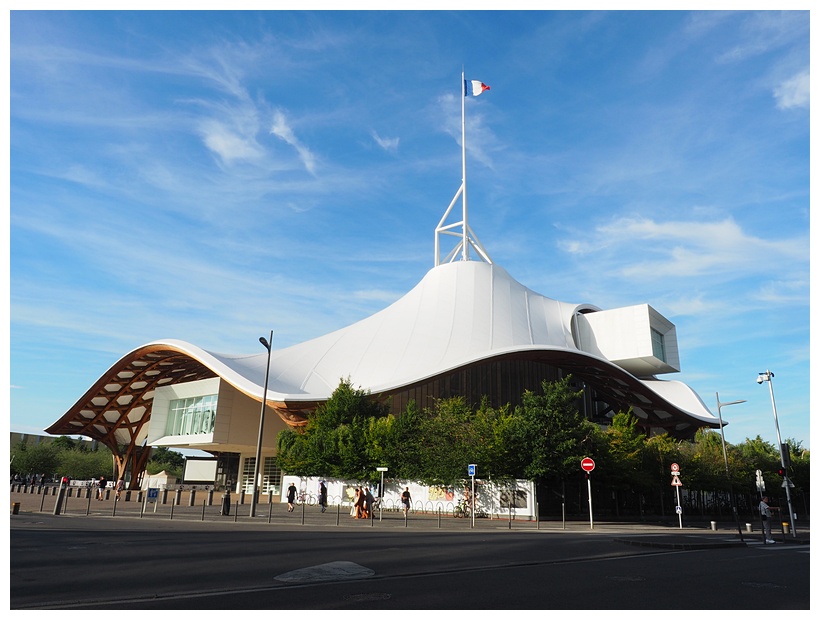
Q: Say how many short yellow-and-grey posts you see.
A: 2